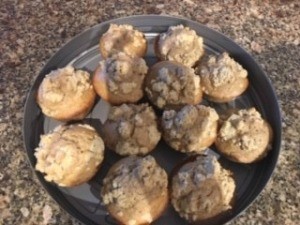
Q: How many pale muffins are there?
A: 12